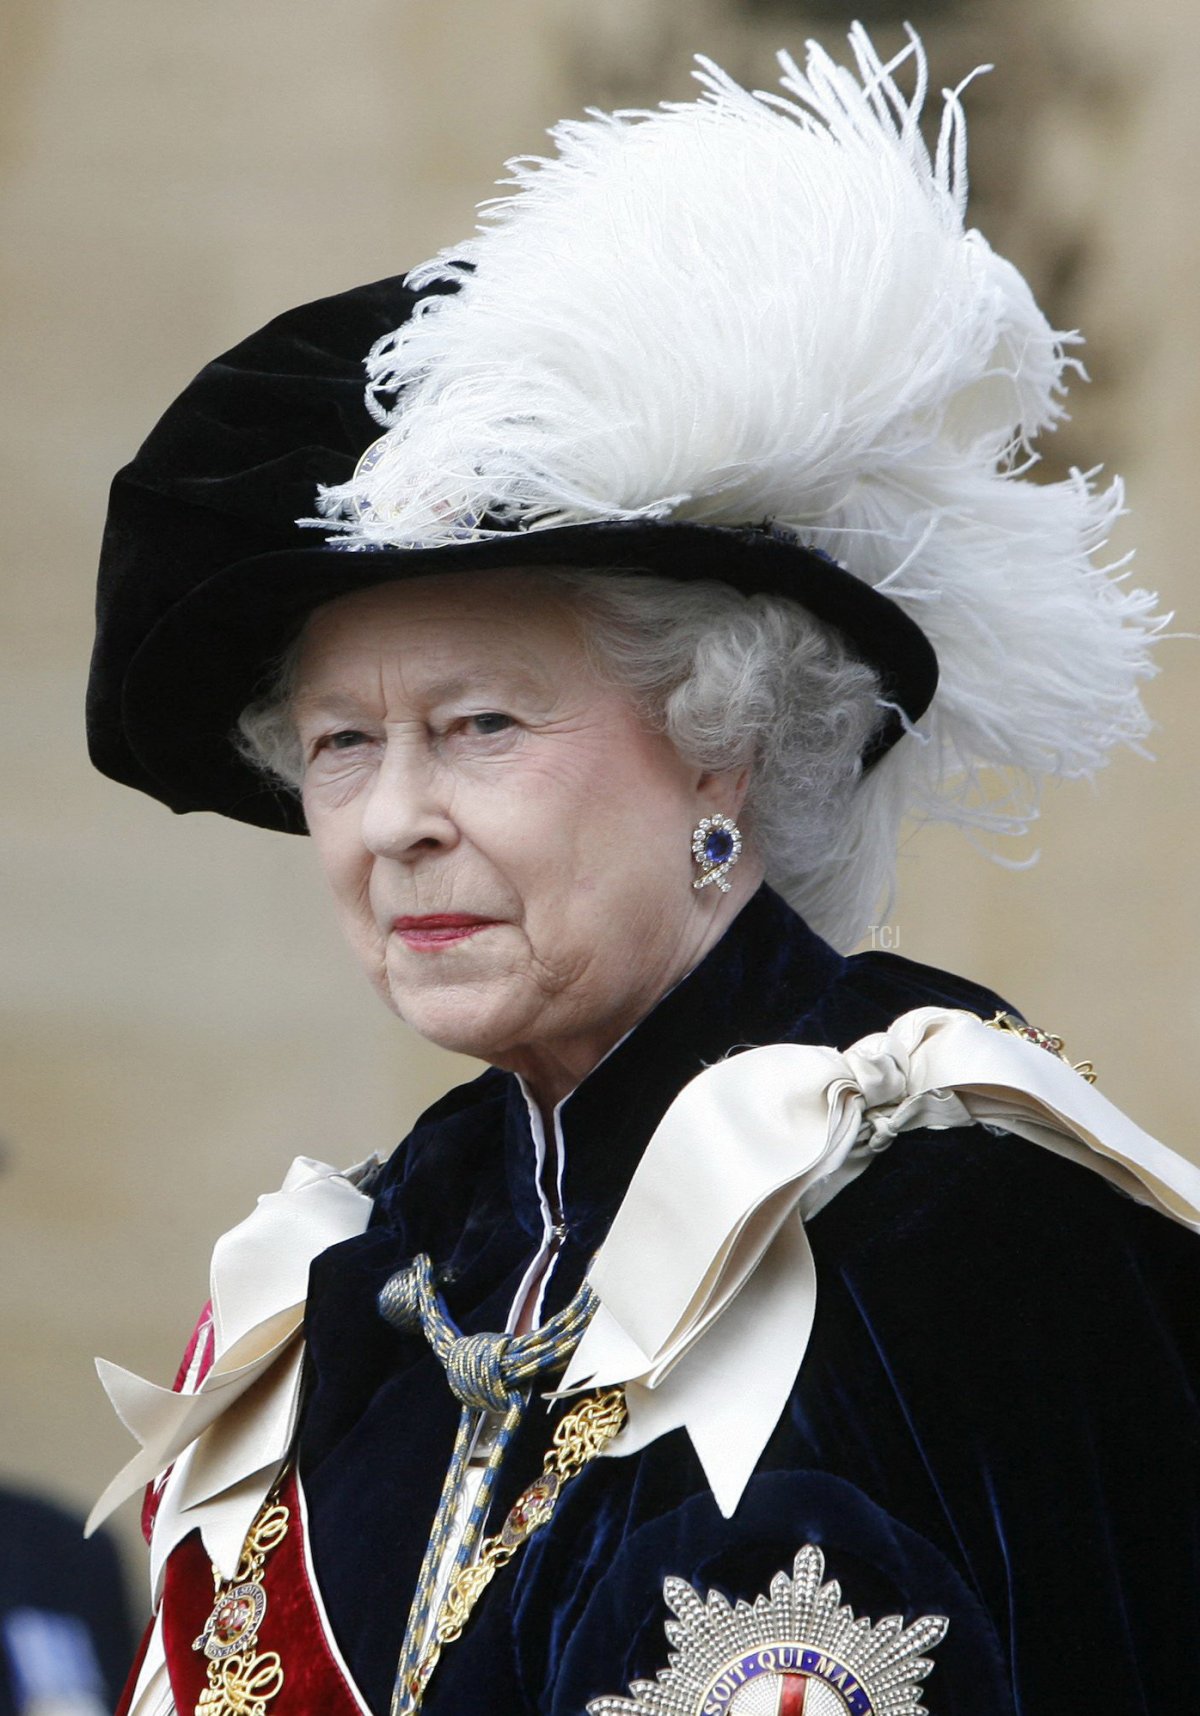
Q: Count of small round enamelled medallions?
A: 2